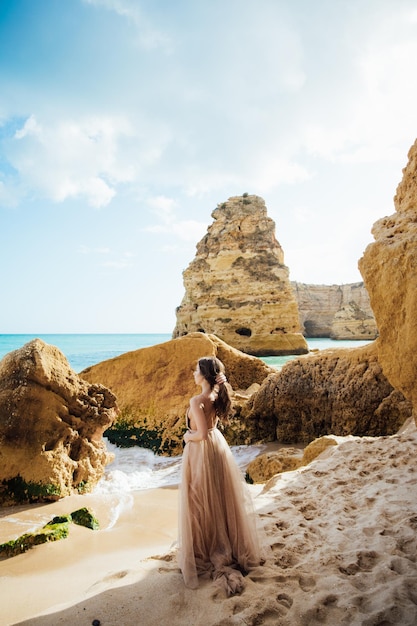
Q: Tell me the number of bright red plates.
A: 0